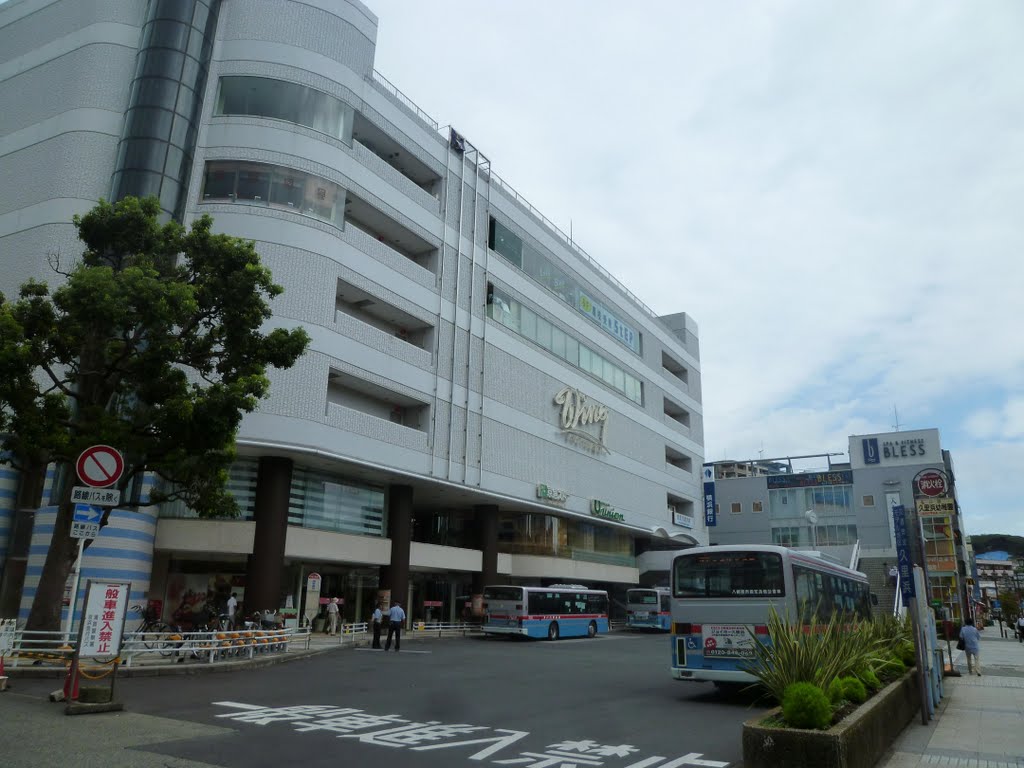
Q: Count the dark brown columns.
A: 3